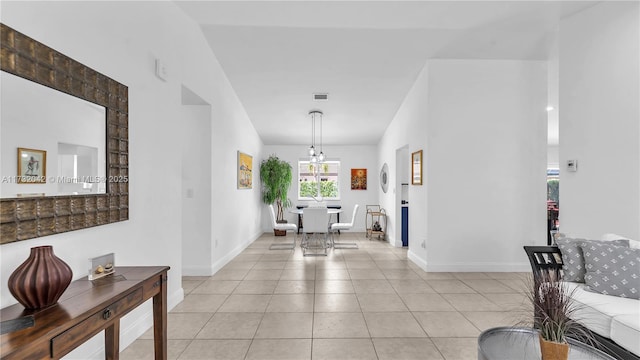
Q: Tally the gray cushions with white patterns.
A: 2